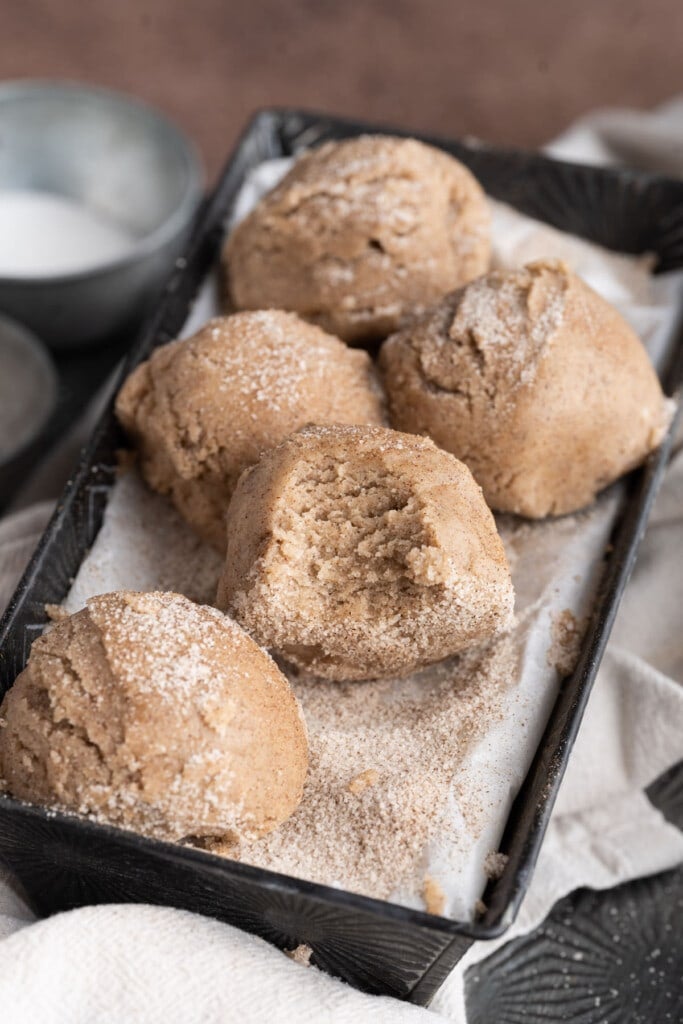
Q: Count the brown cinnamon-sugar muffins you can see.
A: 5